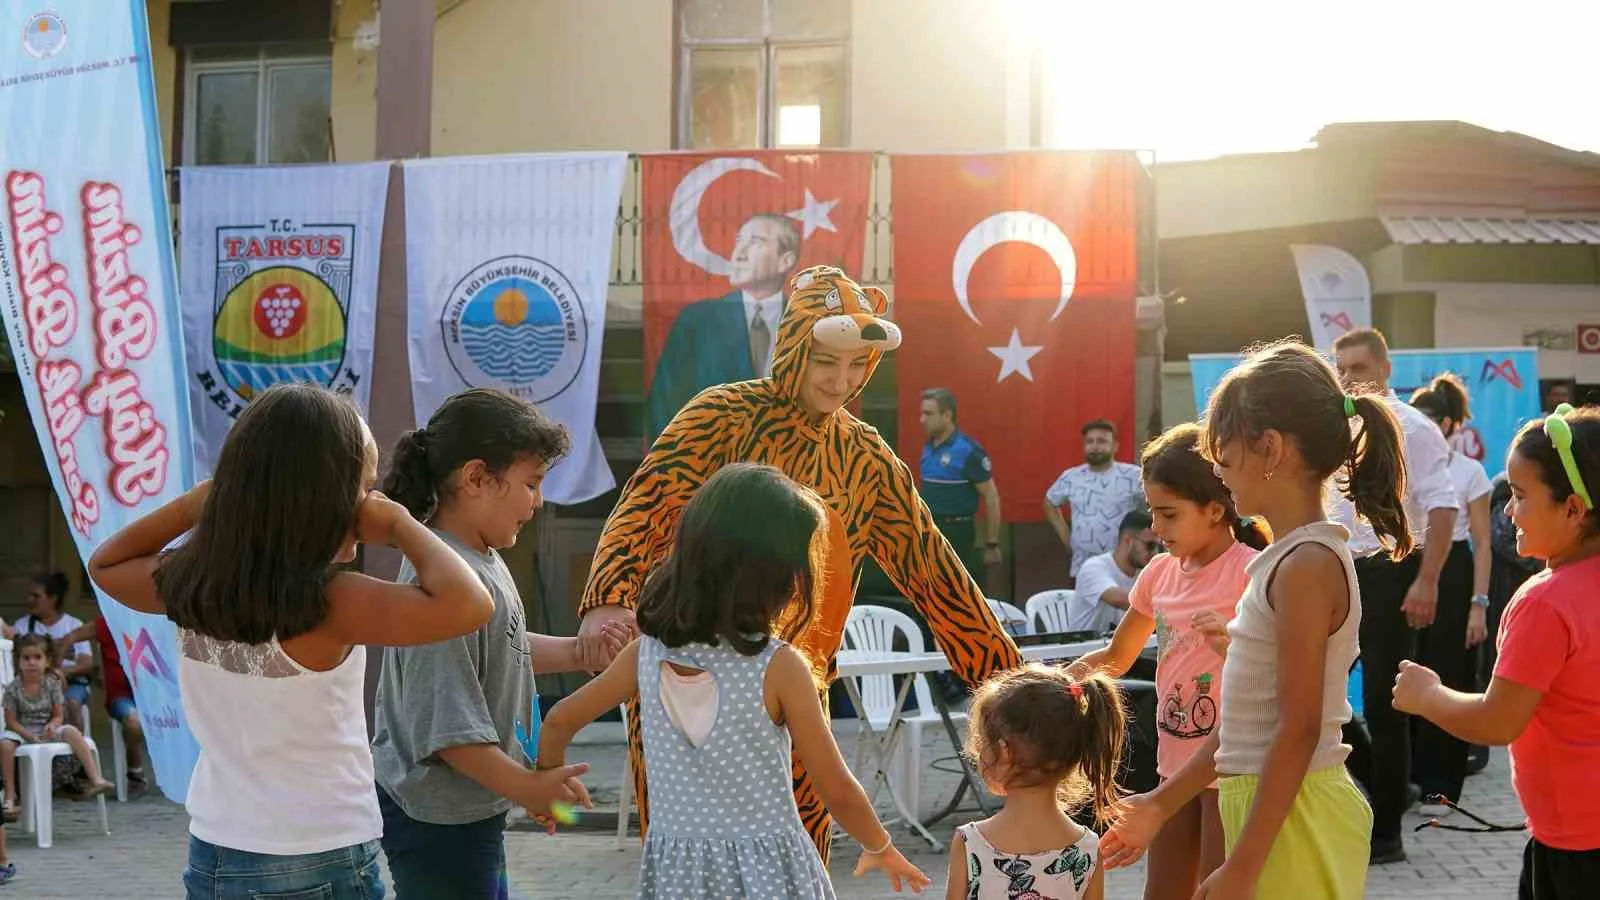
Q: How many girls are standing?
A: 7